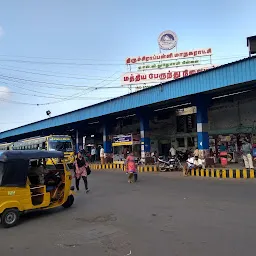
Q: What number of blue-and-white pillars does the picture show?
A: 4